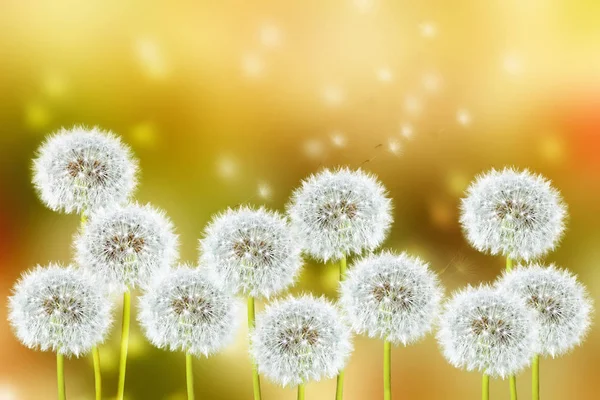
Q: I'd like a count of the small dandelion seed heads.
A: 11